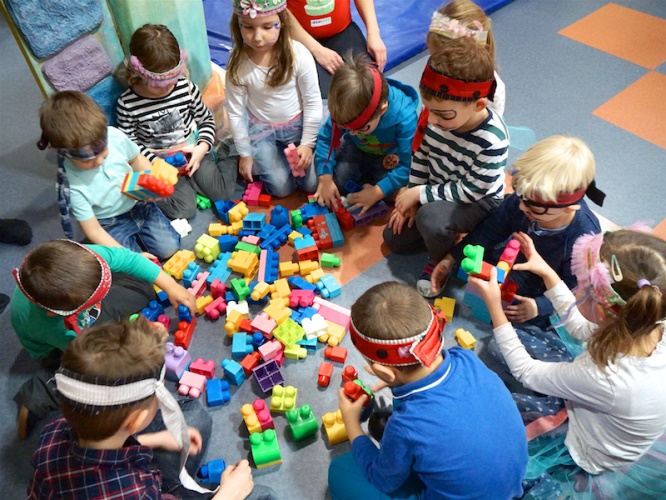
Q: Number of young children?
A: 11